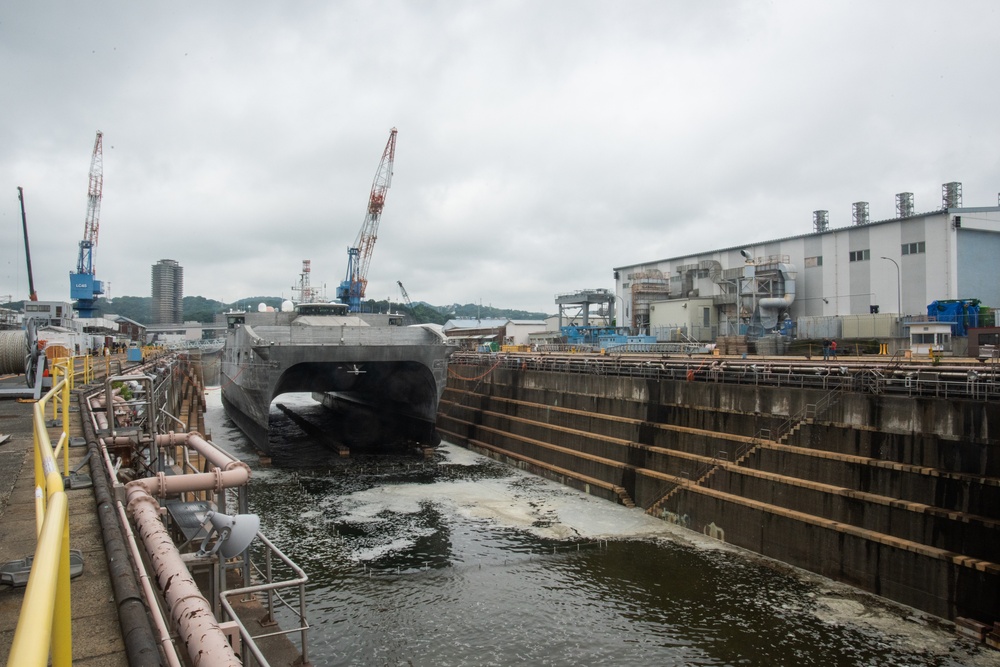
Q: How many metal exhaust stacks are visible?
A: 4